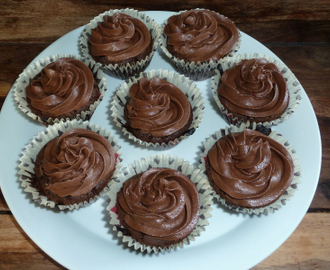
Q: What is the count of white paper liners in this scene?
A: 8